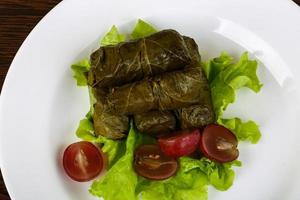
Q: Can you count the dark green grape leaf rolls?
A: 5